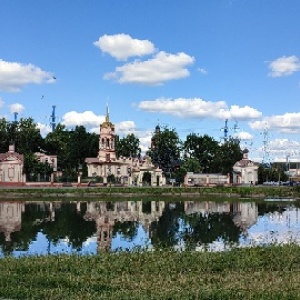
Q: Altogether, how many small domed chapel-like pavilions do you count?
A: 2